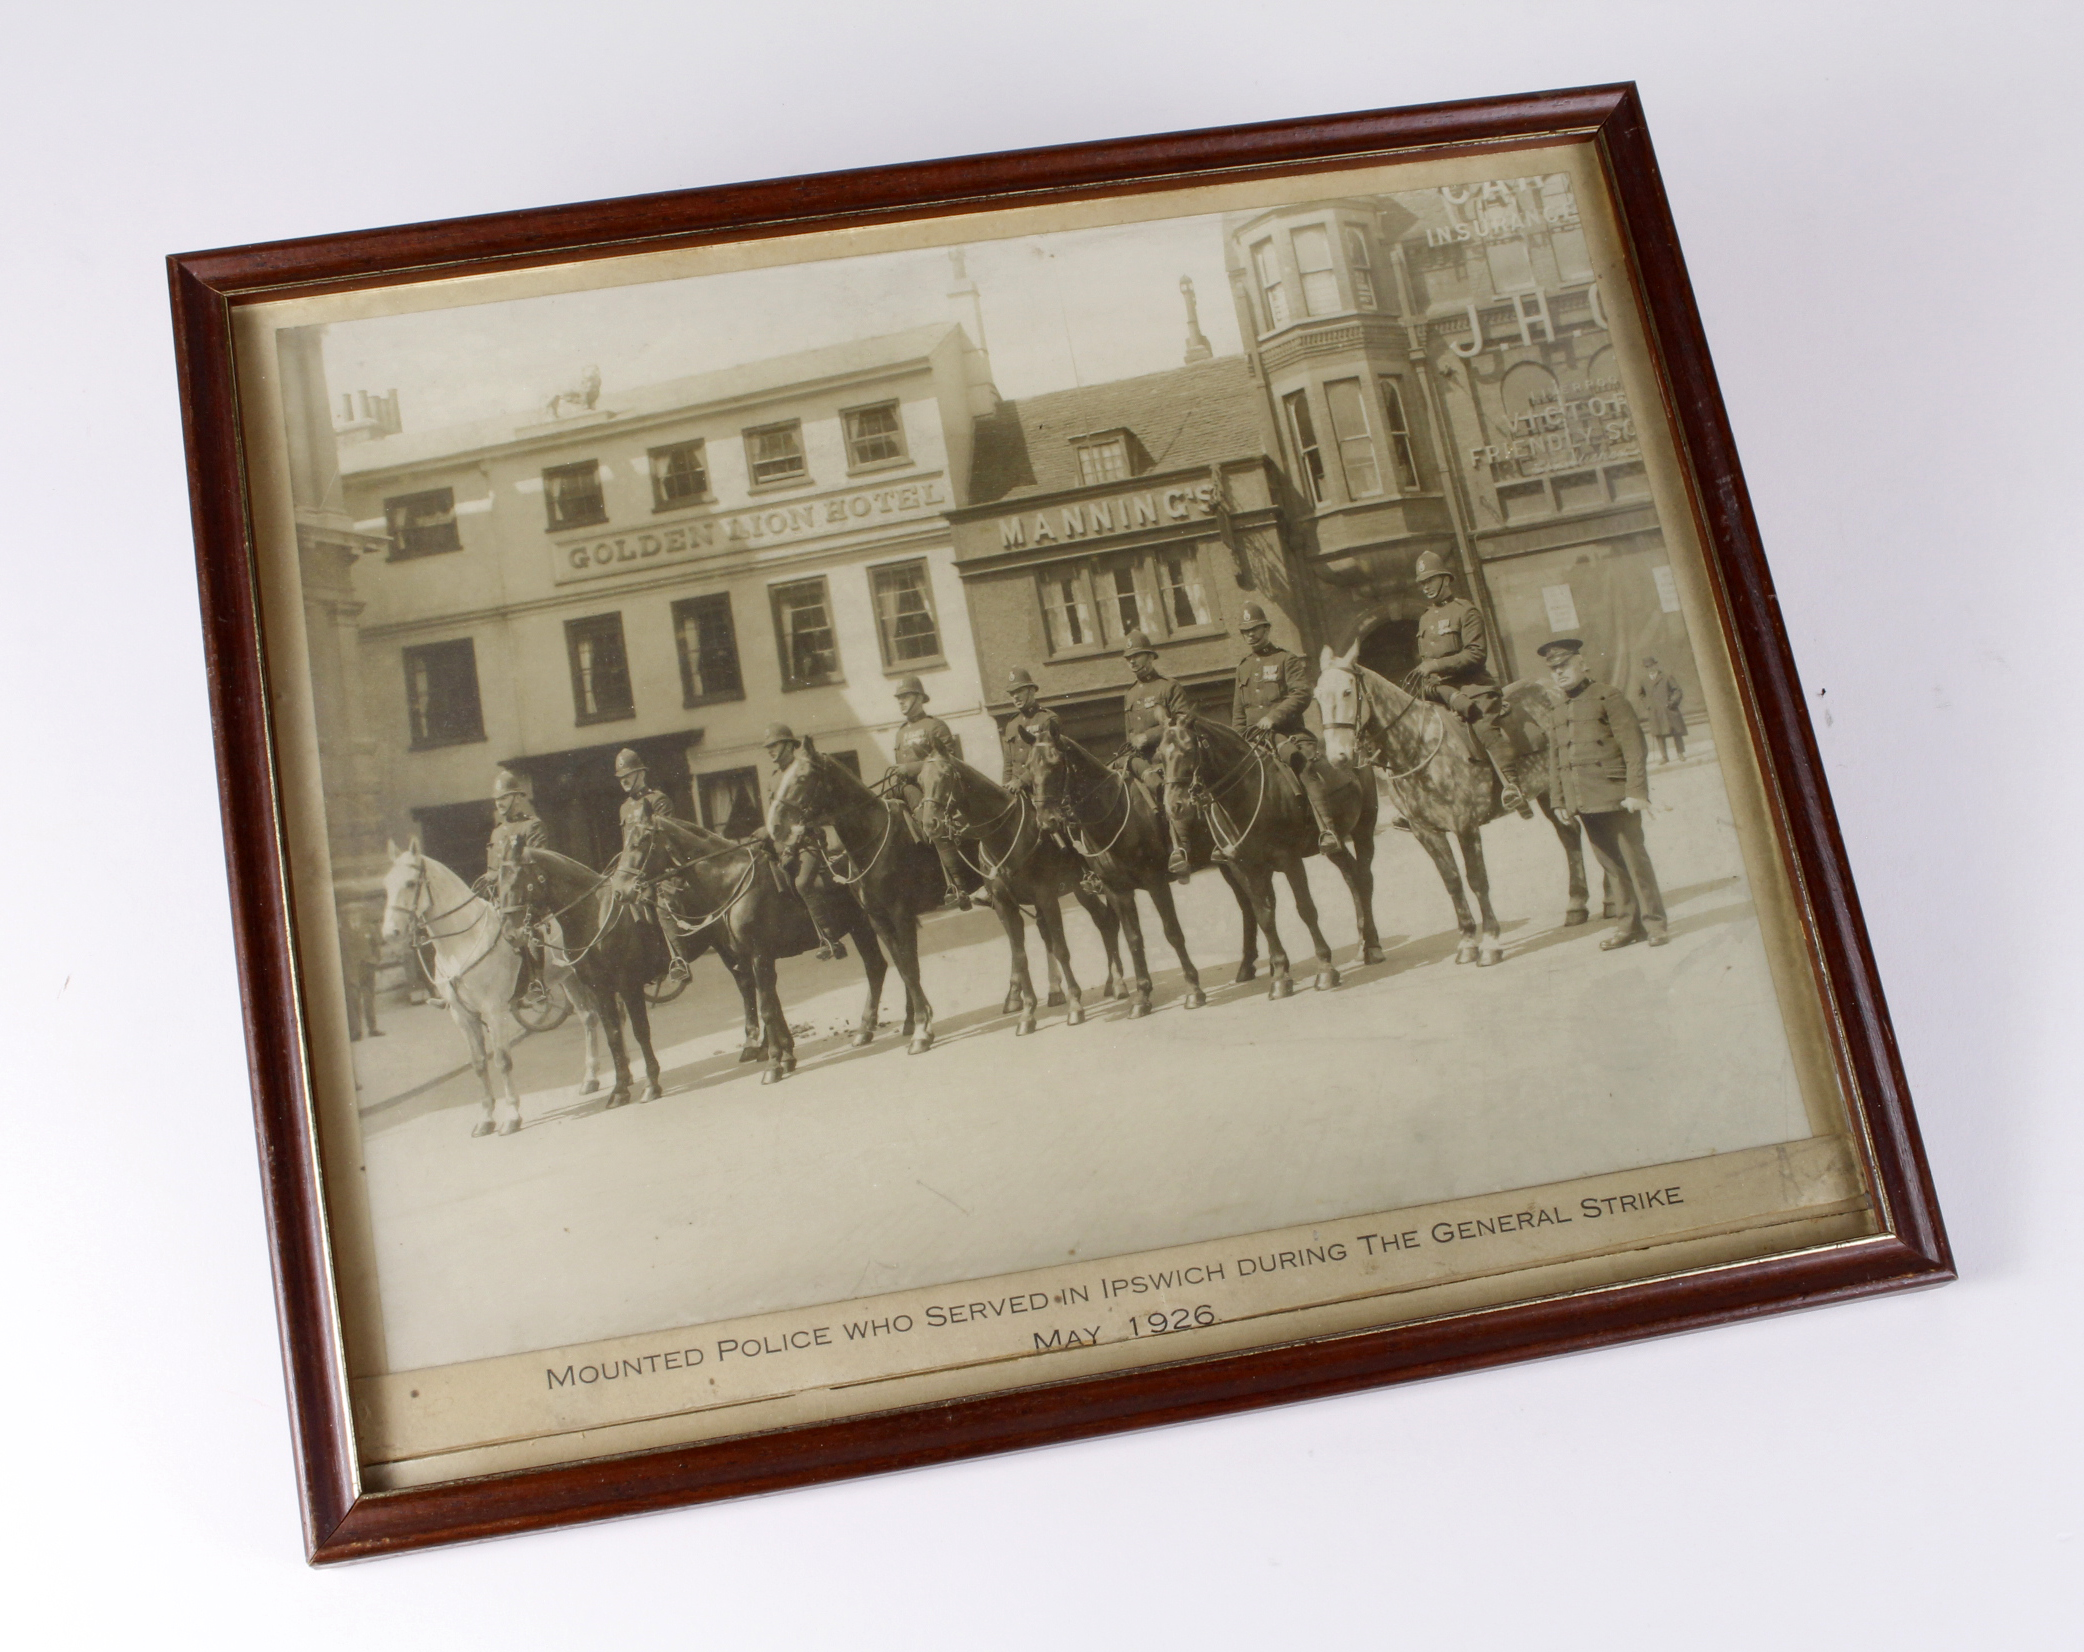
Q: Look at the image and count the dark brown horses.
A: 6